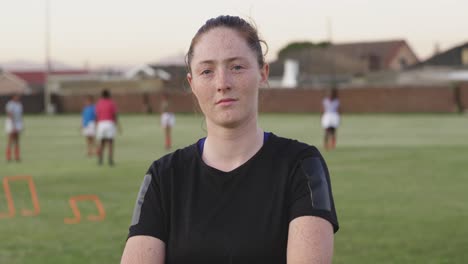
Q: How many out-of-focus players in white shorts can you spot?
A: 5